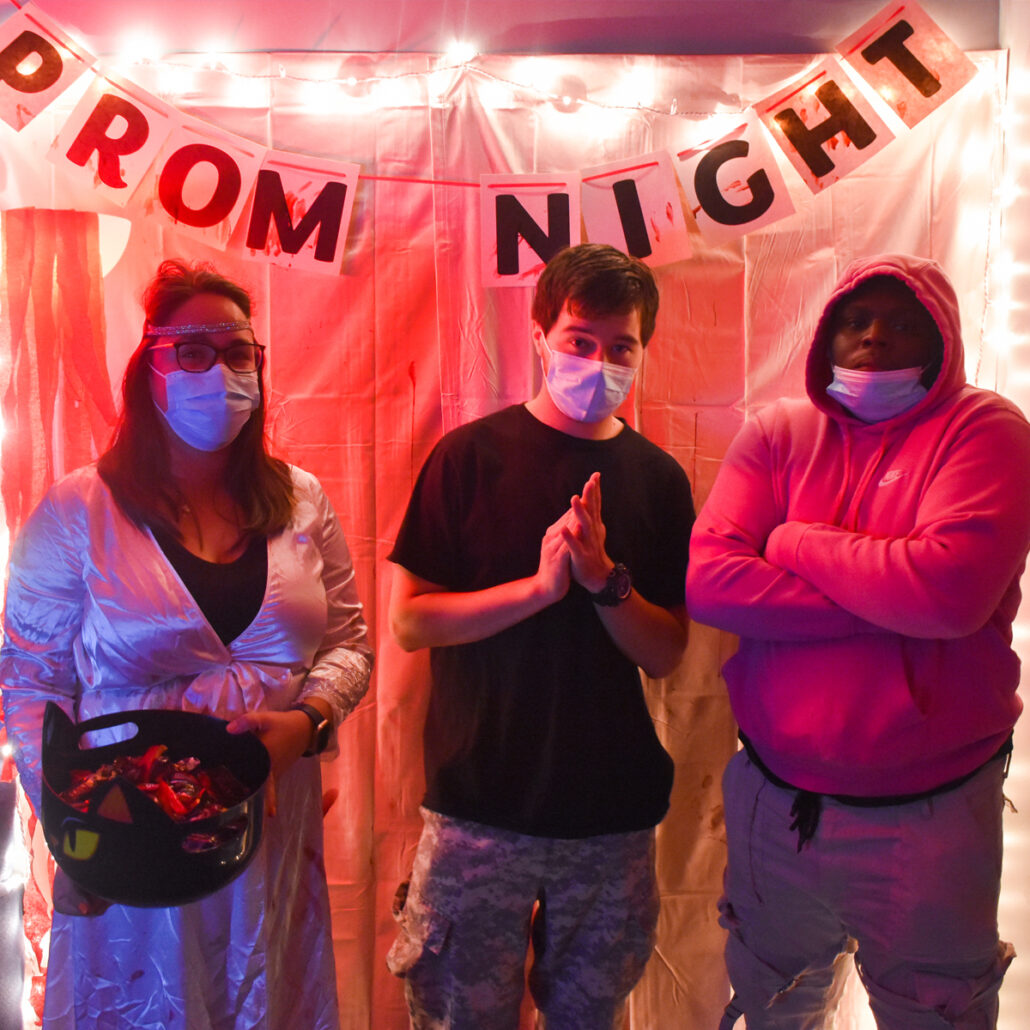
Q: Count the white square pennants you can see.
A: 9